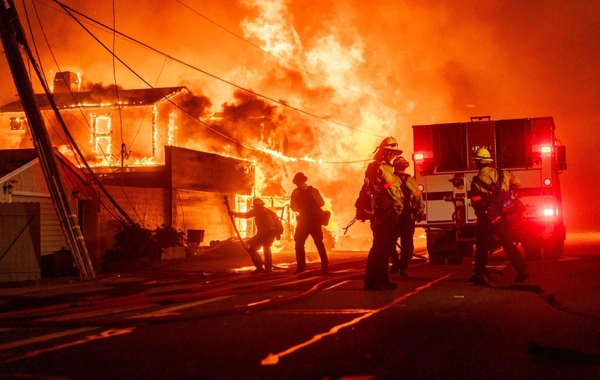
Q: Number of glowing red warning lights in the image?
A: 3